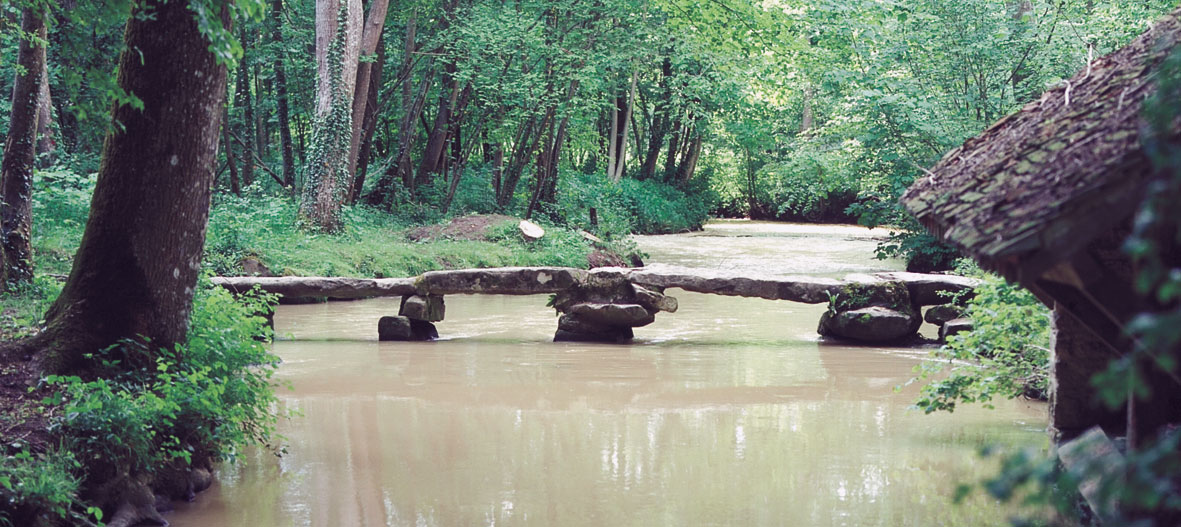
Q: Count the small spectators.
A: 0